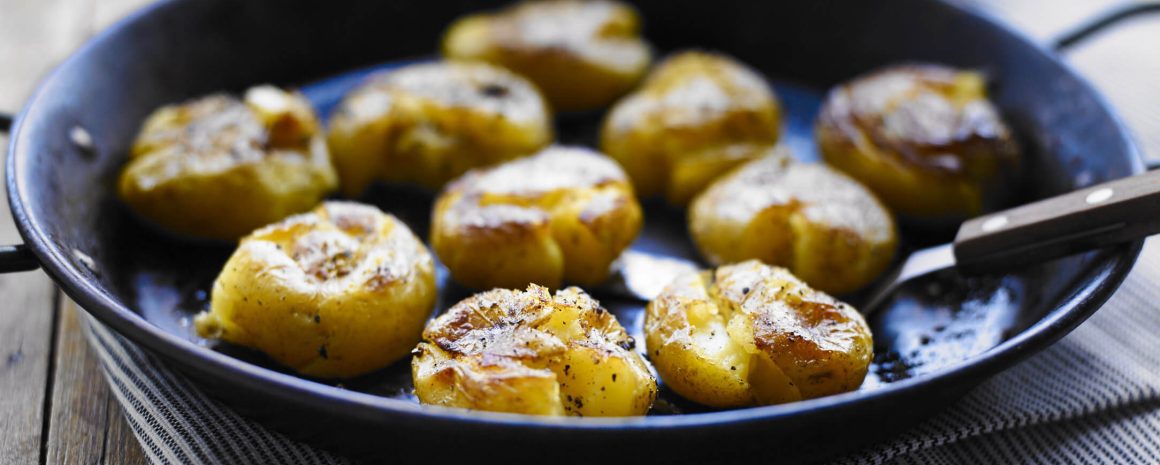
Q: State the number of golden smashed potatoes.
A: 10